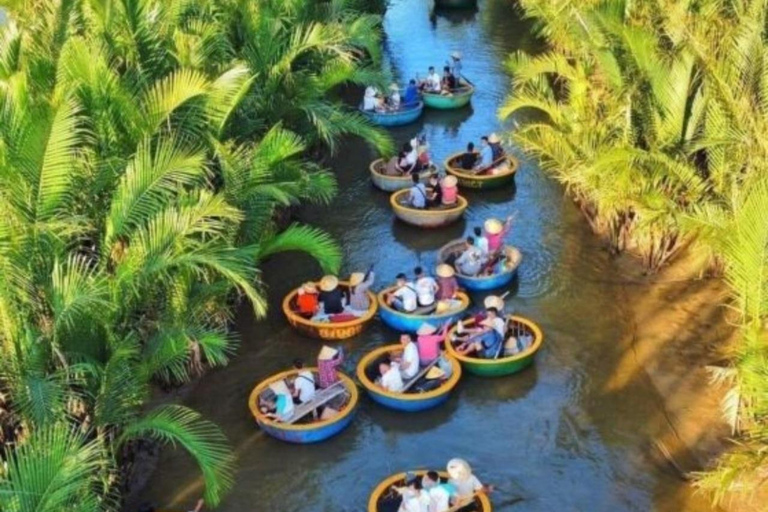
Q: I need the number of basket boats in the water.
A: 13